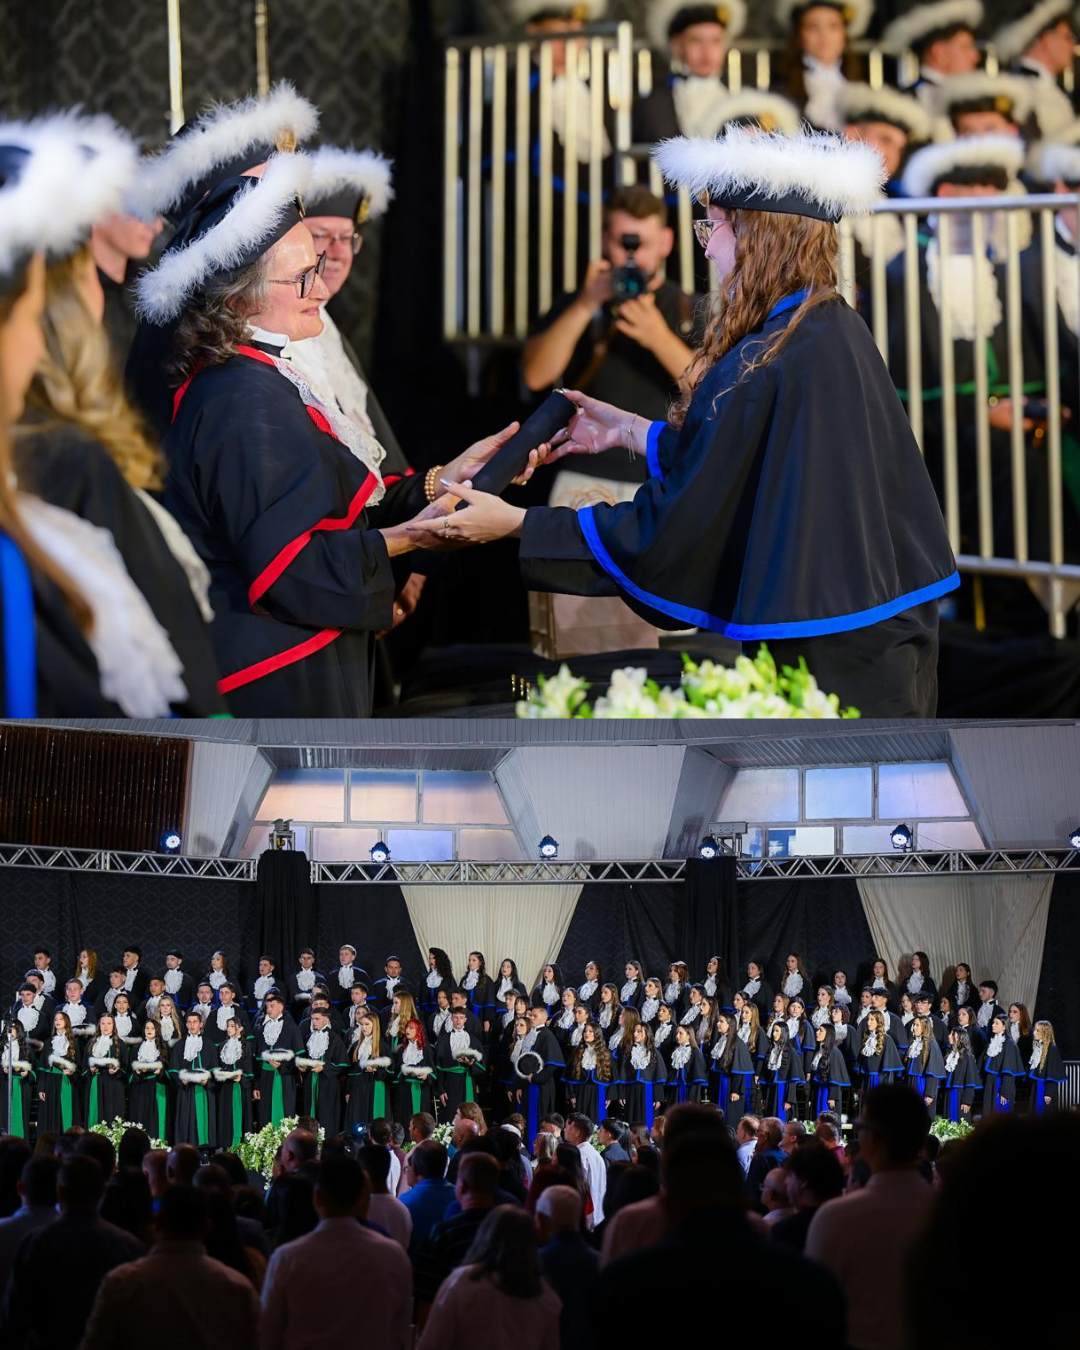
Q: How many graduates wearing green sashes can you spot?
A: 11